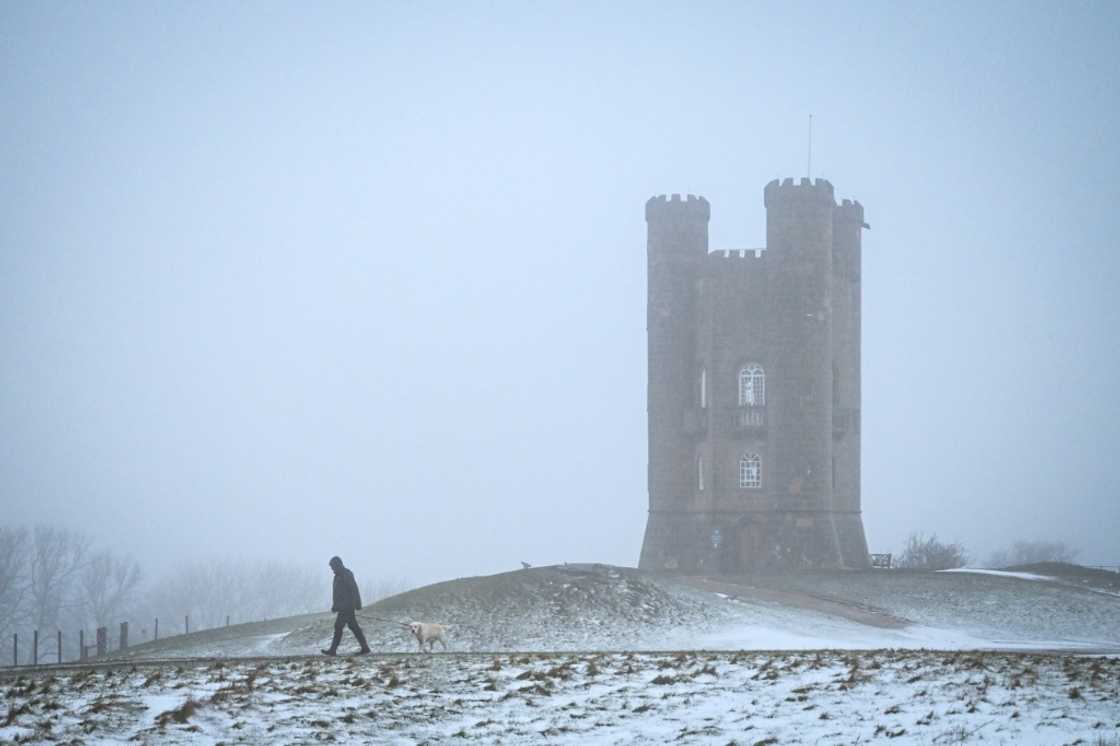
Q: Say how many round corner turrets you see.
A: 3